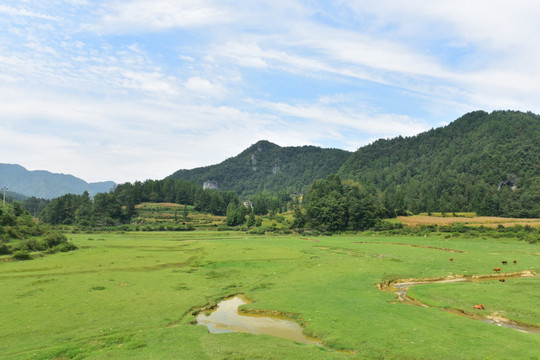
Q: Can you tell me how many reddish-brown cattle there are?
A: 6